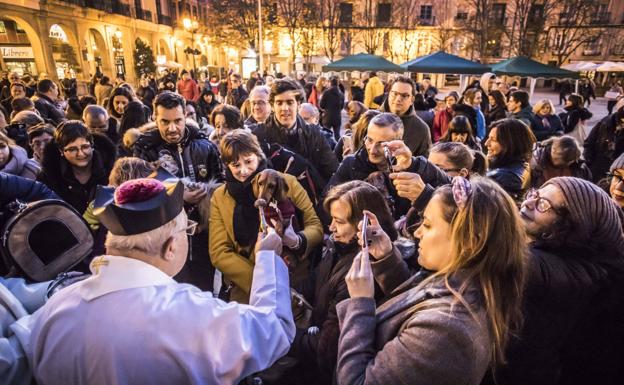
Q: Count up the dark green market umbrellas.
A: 3